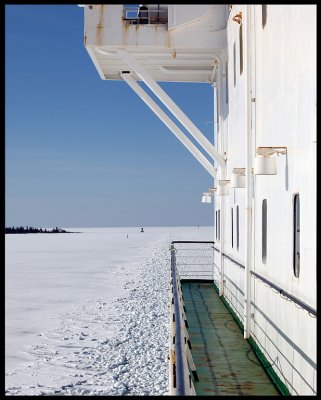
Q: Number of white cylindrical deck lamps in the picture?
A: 4